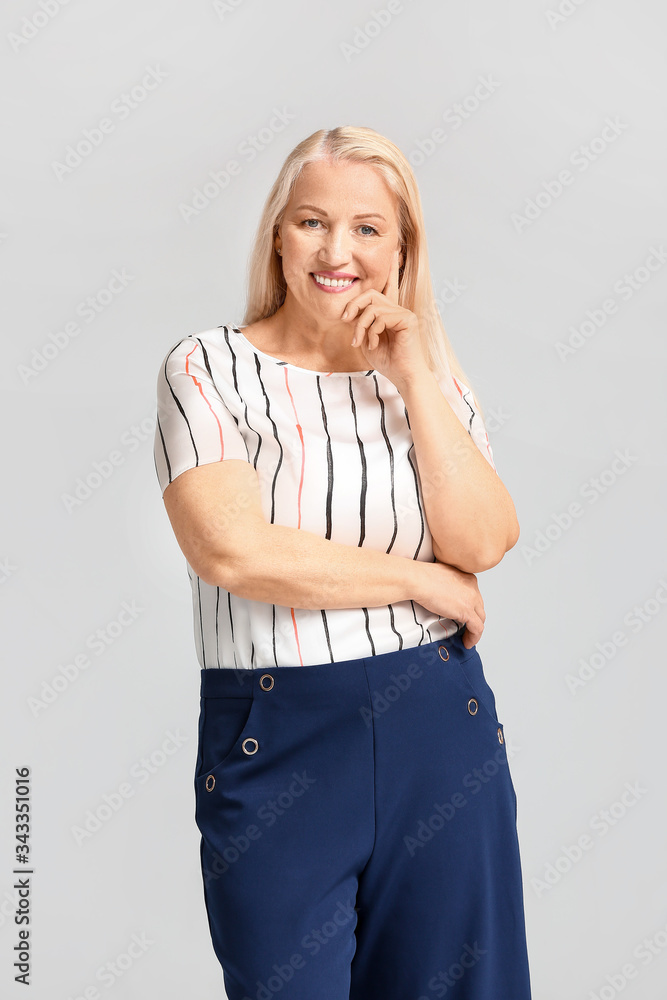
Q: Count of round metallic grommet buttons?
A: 6